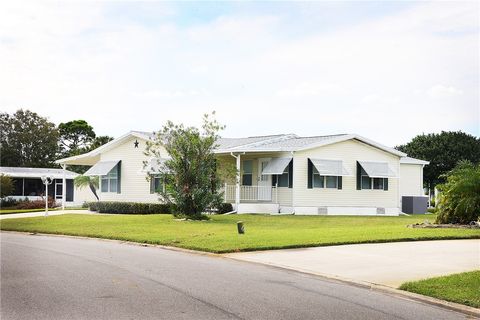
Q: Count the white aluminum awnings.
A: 5